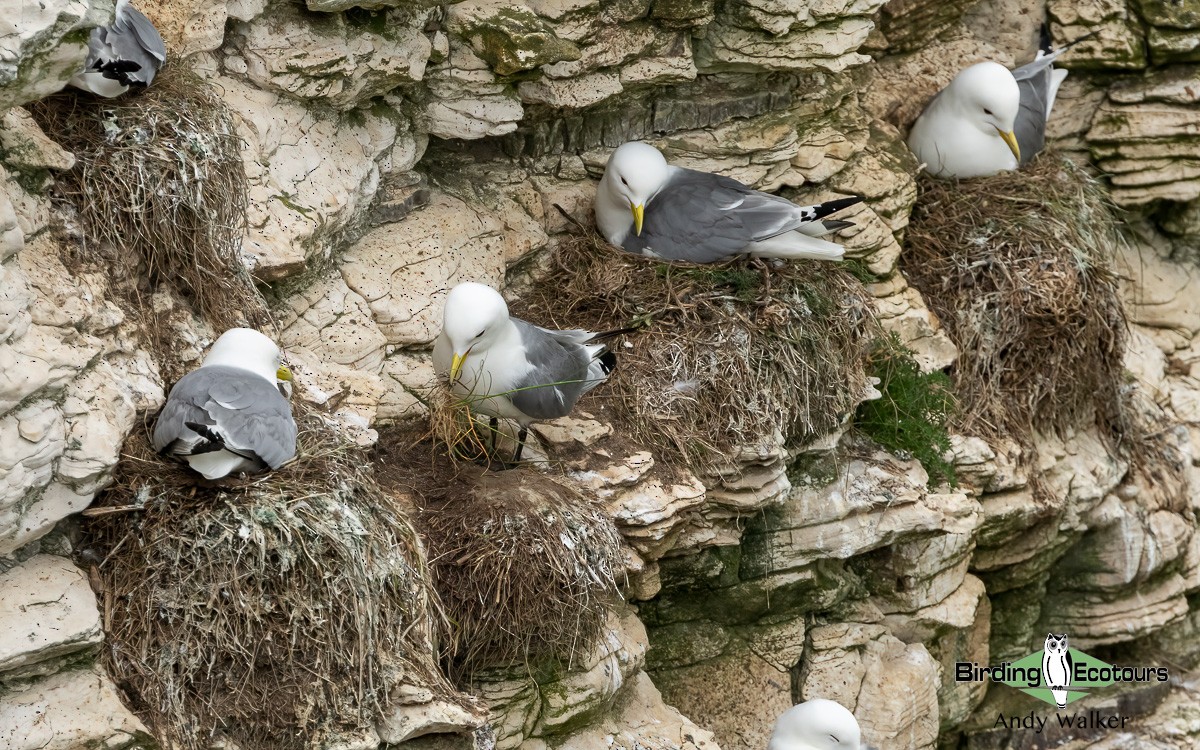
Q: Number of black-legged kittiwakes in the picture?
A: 6